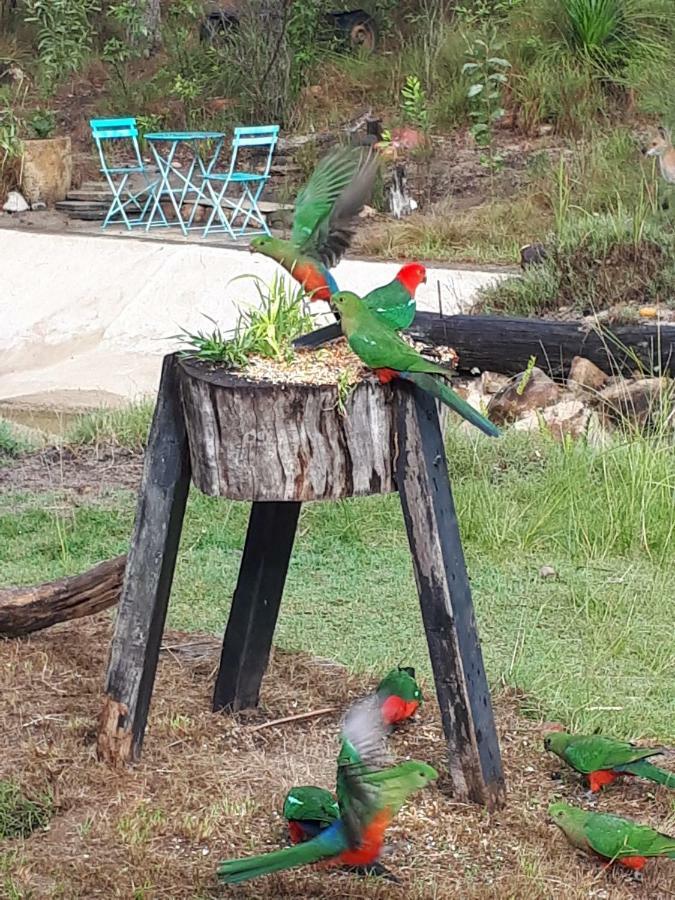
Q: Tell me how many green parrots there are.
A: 8